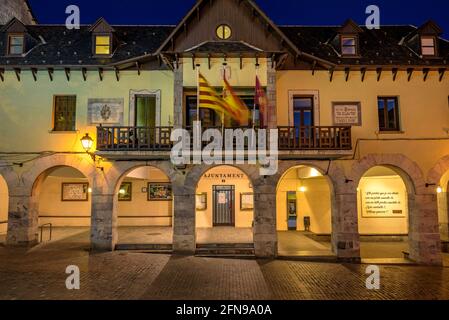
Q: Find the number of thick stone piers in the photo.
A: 6